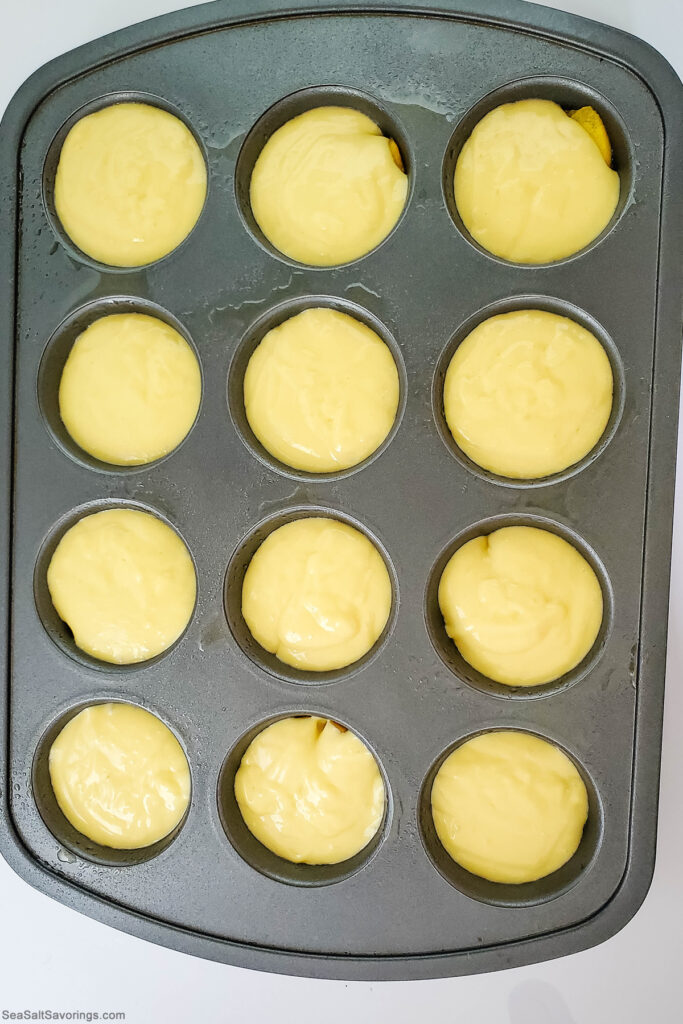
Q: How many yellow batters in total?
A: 12